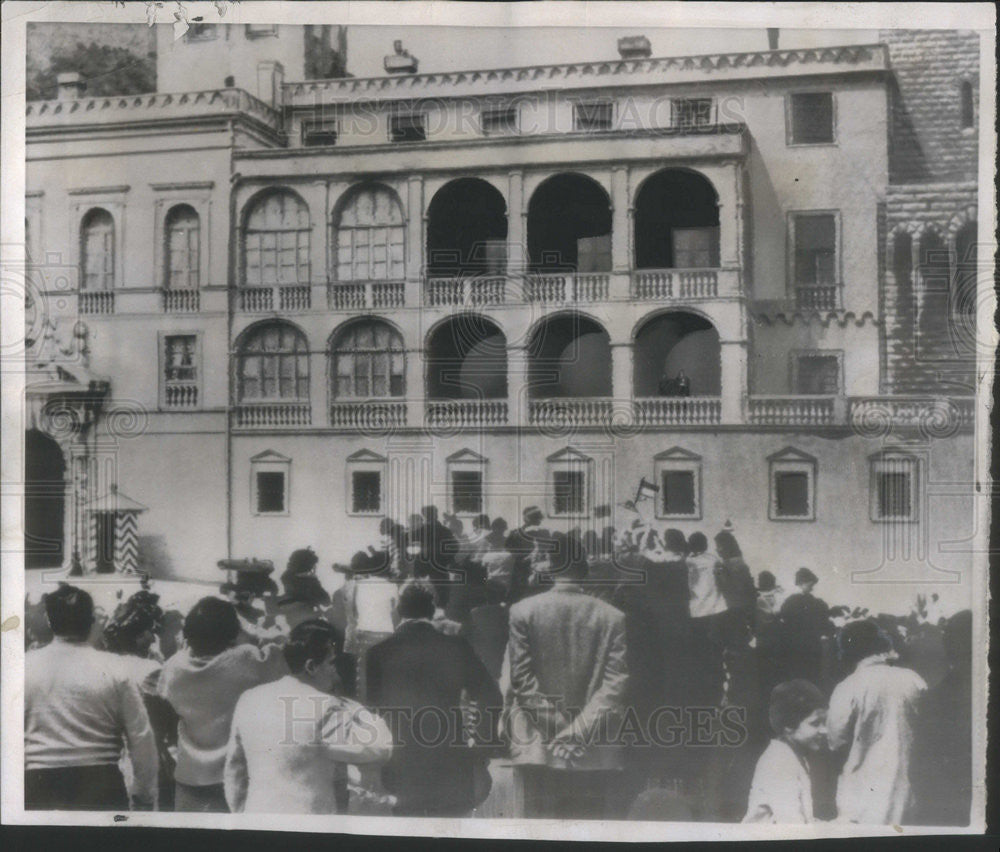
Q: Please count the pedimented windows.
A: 7